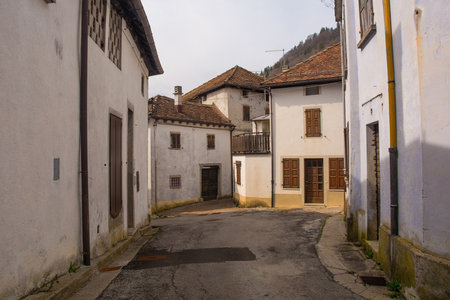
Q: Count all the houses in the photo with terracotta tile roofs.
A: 3